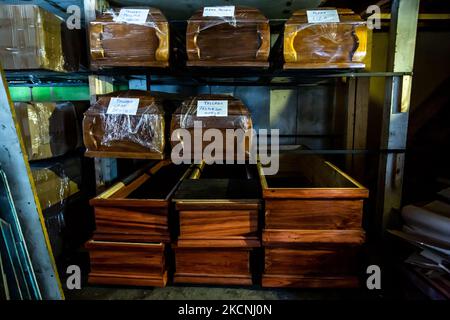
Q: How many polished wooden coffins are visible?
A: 11